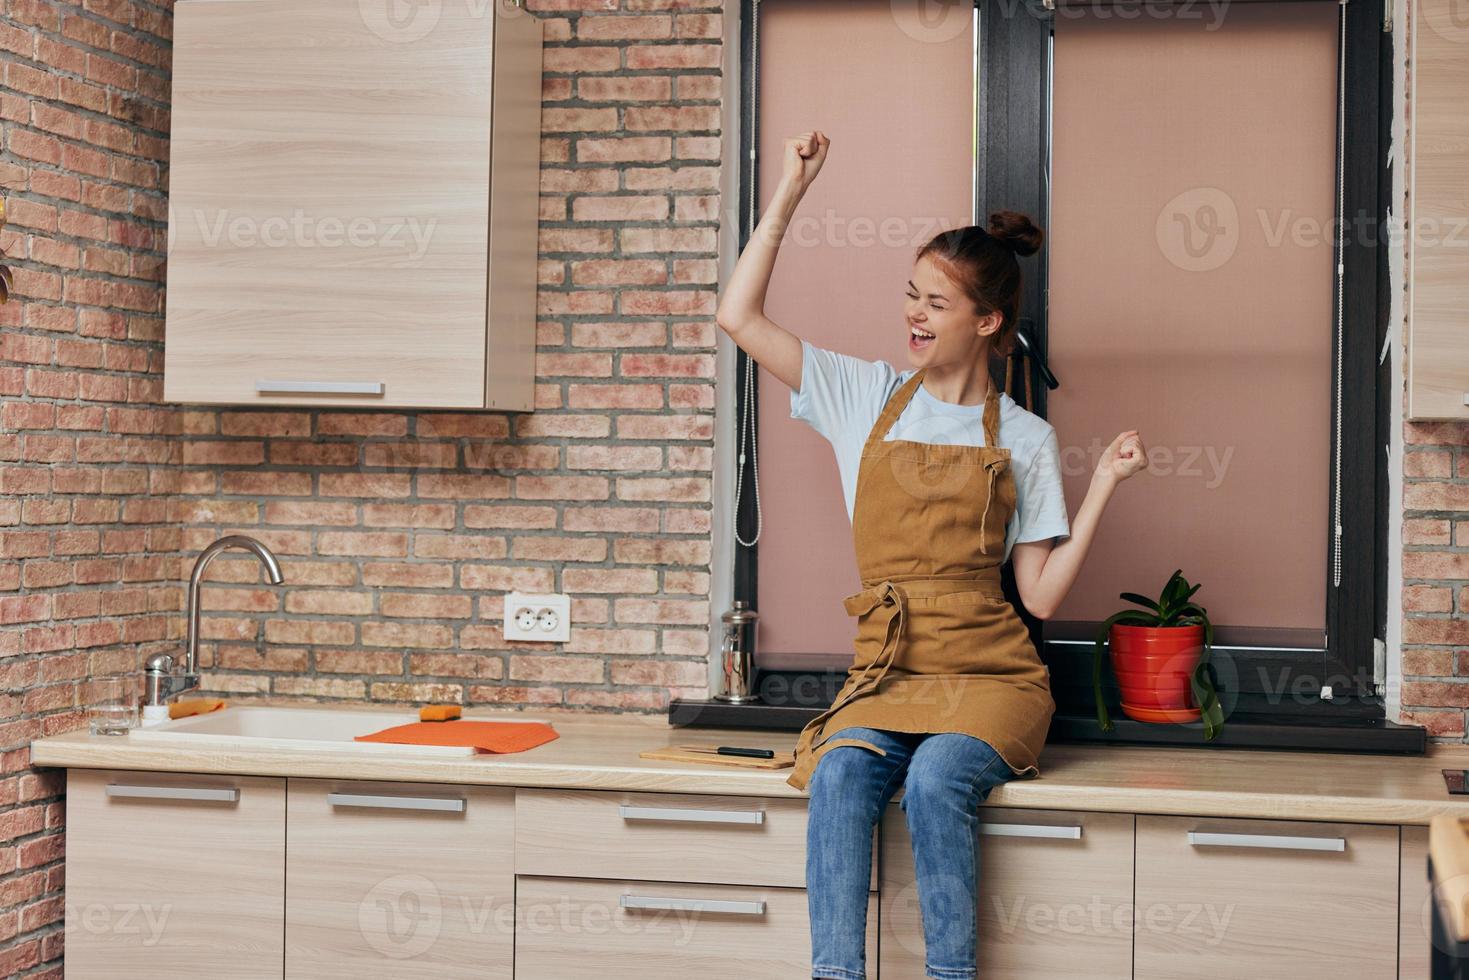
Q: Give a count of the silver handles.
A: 7